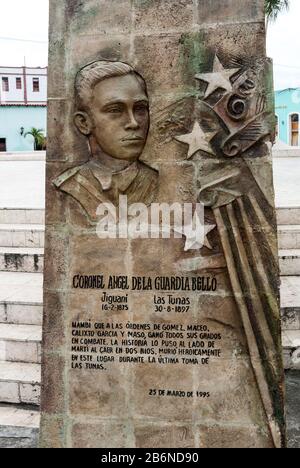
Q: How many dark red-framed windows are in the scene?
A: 3